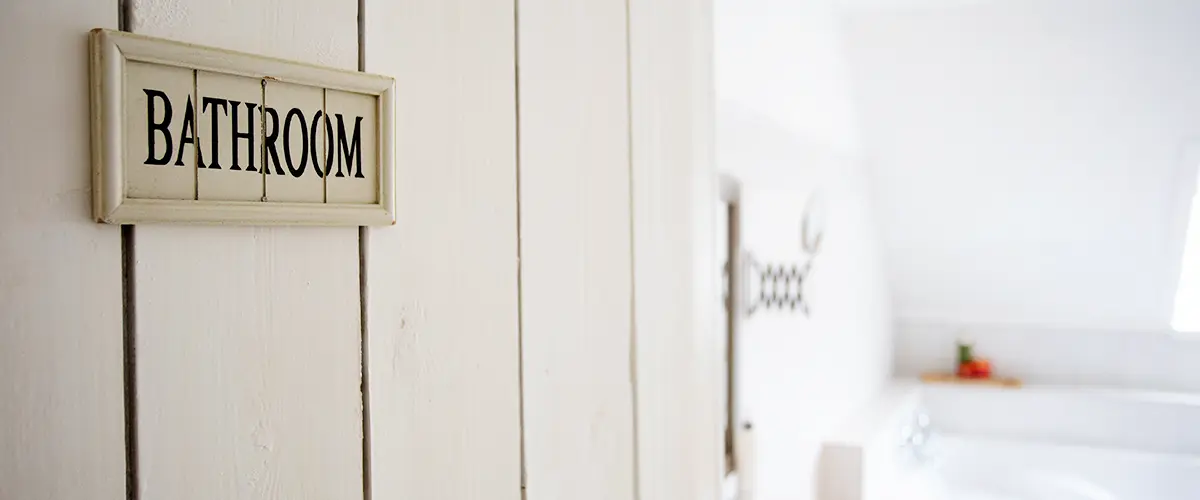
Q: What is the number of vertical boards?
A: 5